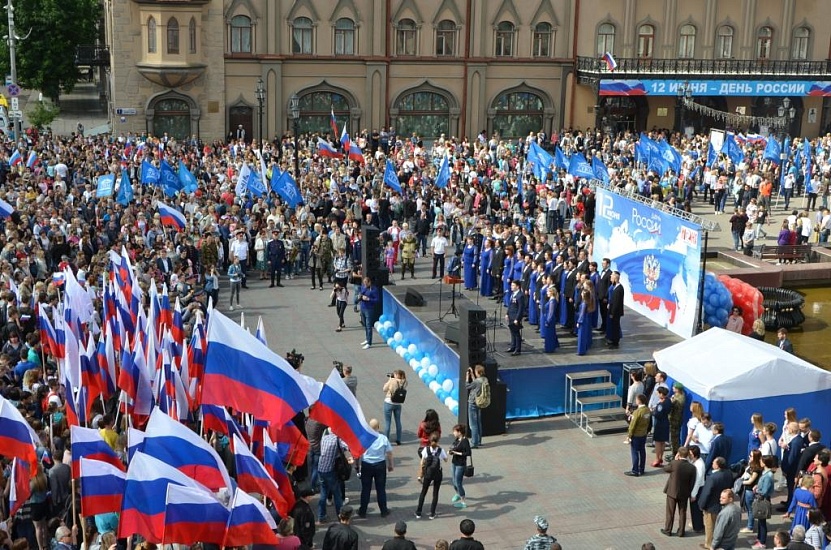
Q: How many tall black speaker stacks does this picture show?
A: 2